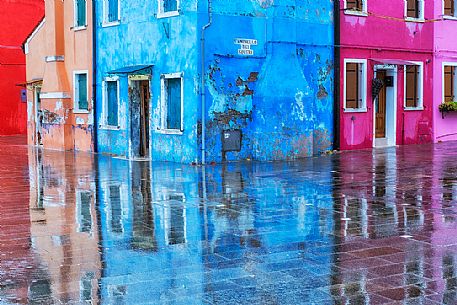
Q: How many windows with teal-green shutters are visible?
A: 6